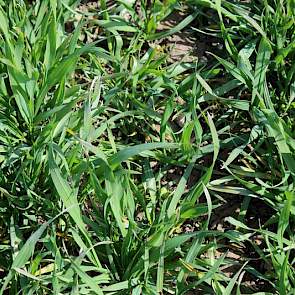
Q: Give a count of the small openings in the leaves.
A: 0